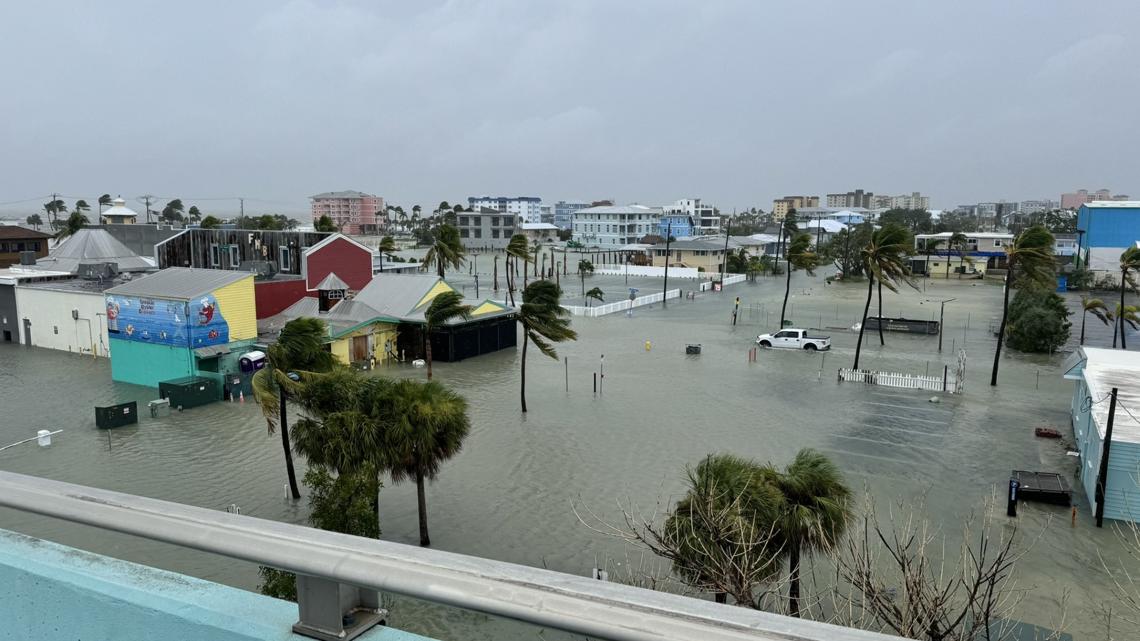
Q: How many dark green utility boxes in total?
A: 2